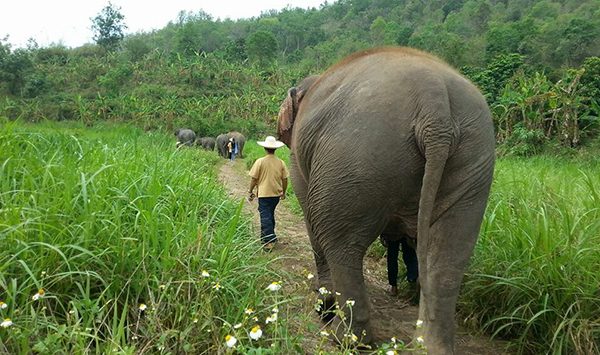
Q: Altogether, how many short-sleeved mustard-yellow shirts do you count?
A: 1